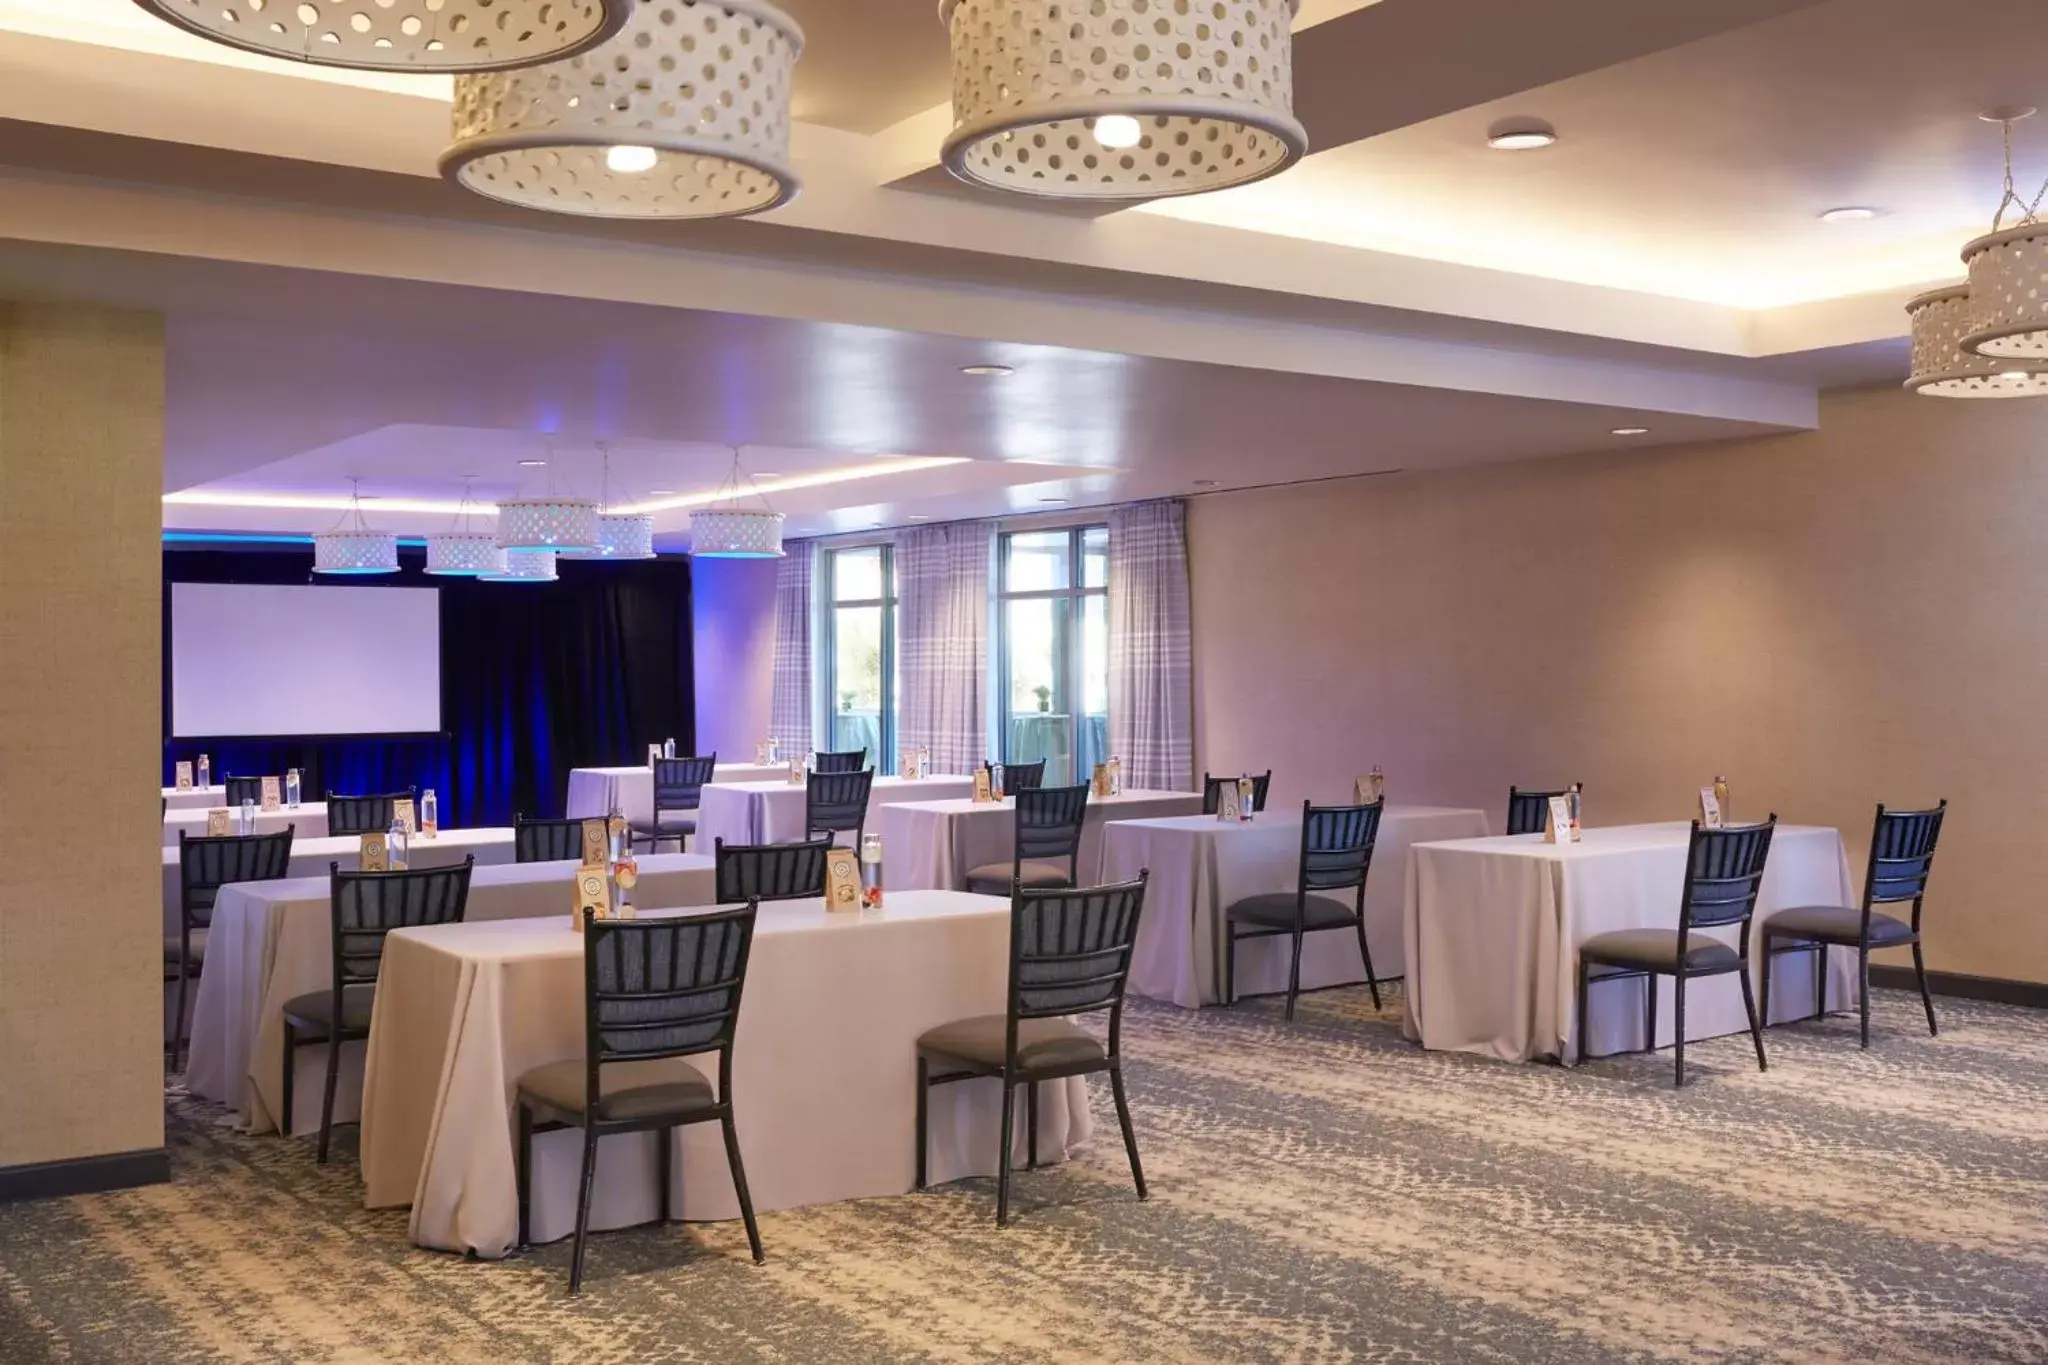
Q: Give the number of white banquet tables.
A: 10